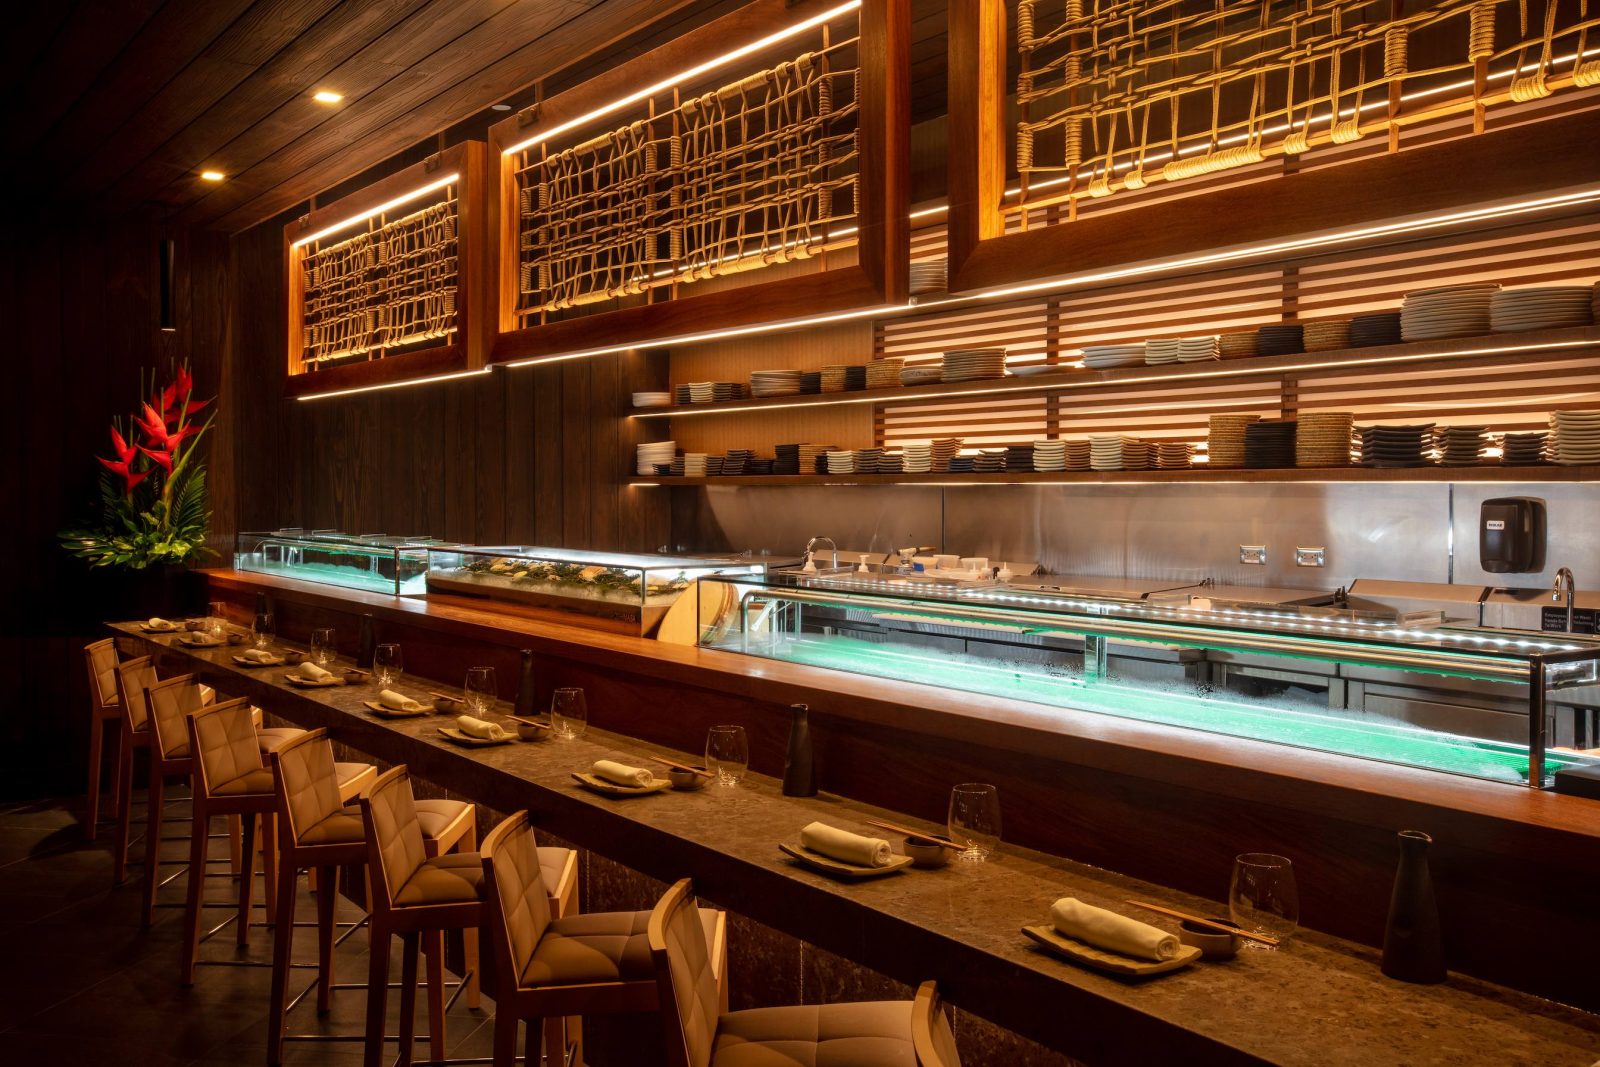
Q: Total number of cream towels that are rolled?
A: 9